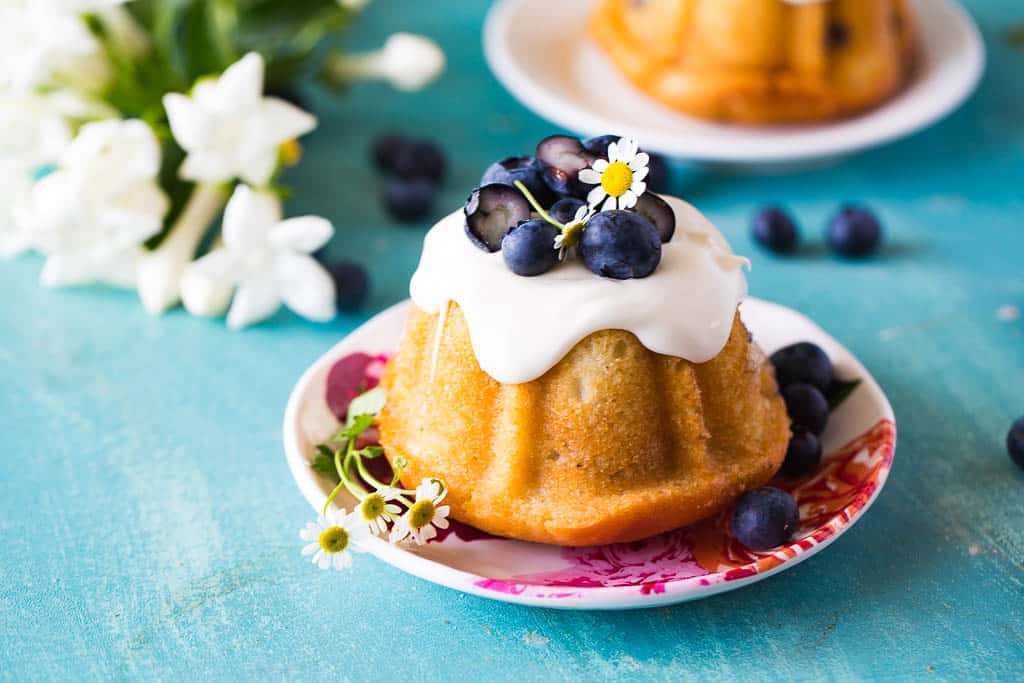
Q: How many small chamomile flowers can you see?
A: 5